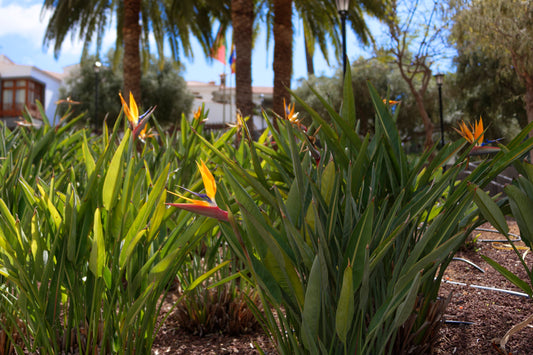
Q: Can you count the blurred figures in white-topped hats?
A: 0